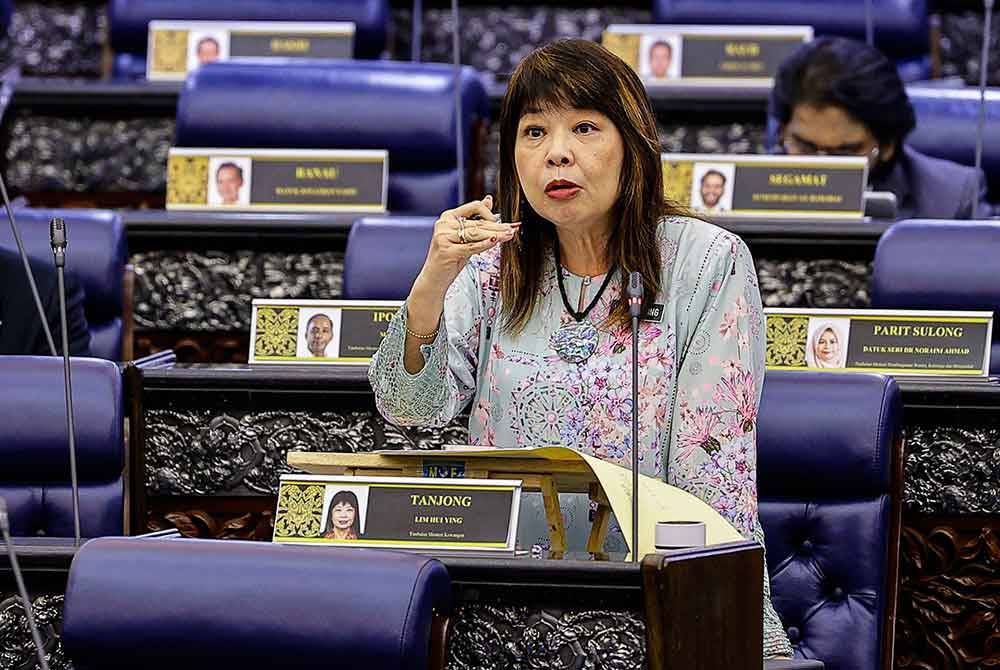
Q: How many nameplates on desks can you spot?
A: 7